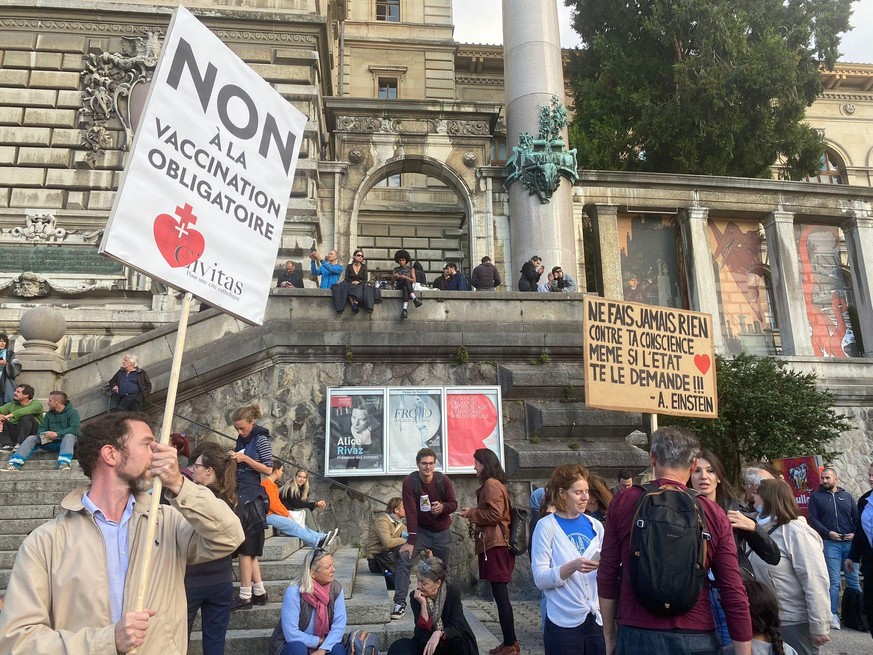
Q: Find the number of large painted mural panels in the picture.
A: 3